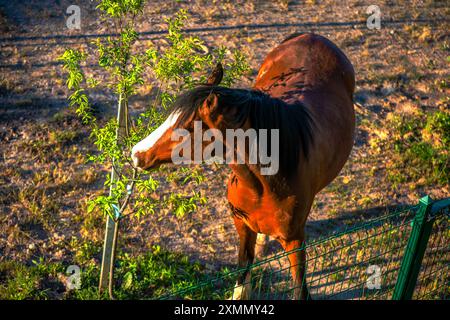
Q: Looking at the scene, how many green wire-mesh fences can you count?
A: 1